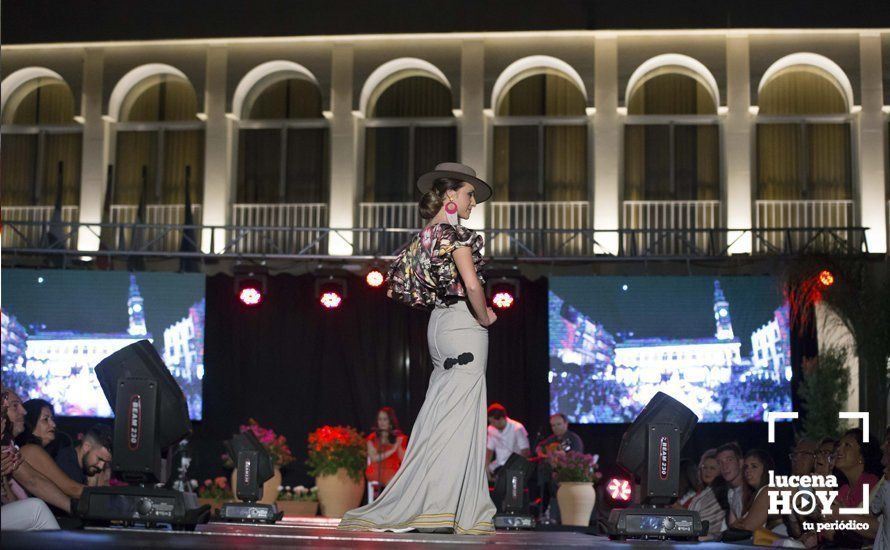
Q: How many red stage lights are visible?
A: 6